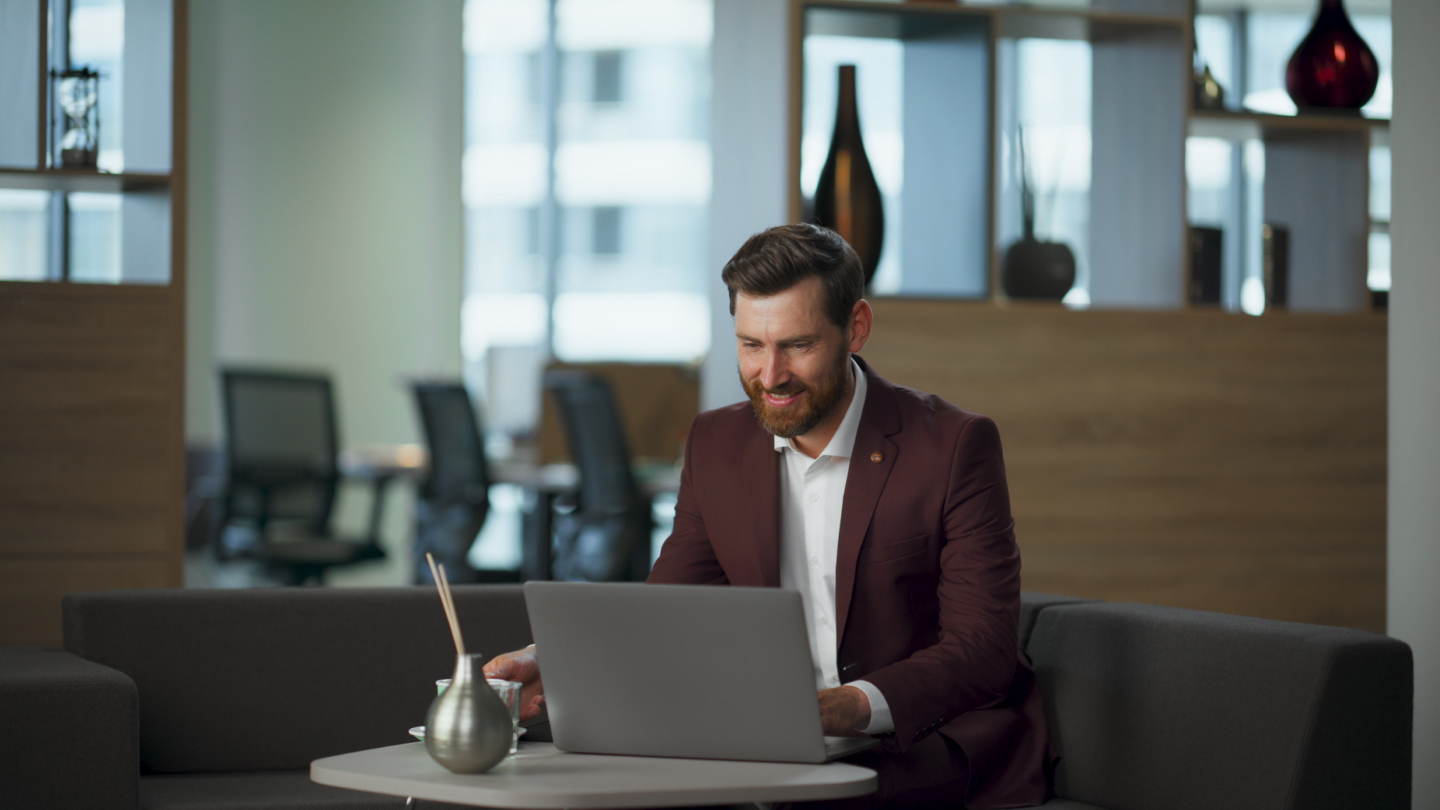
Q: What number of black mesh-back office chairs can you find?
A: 3